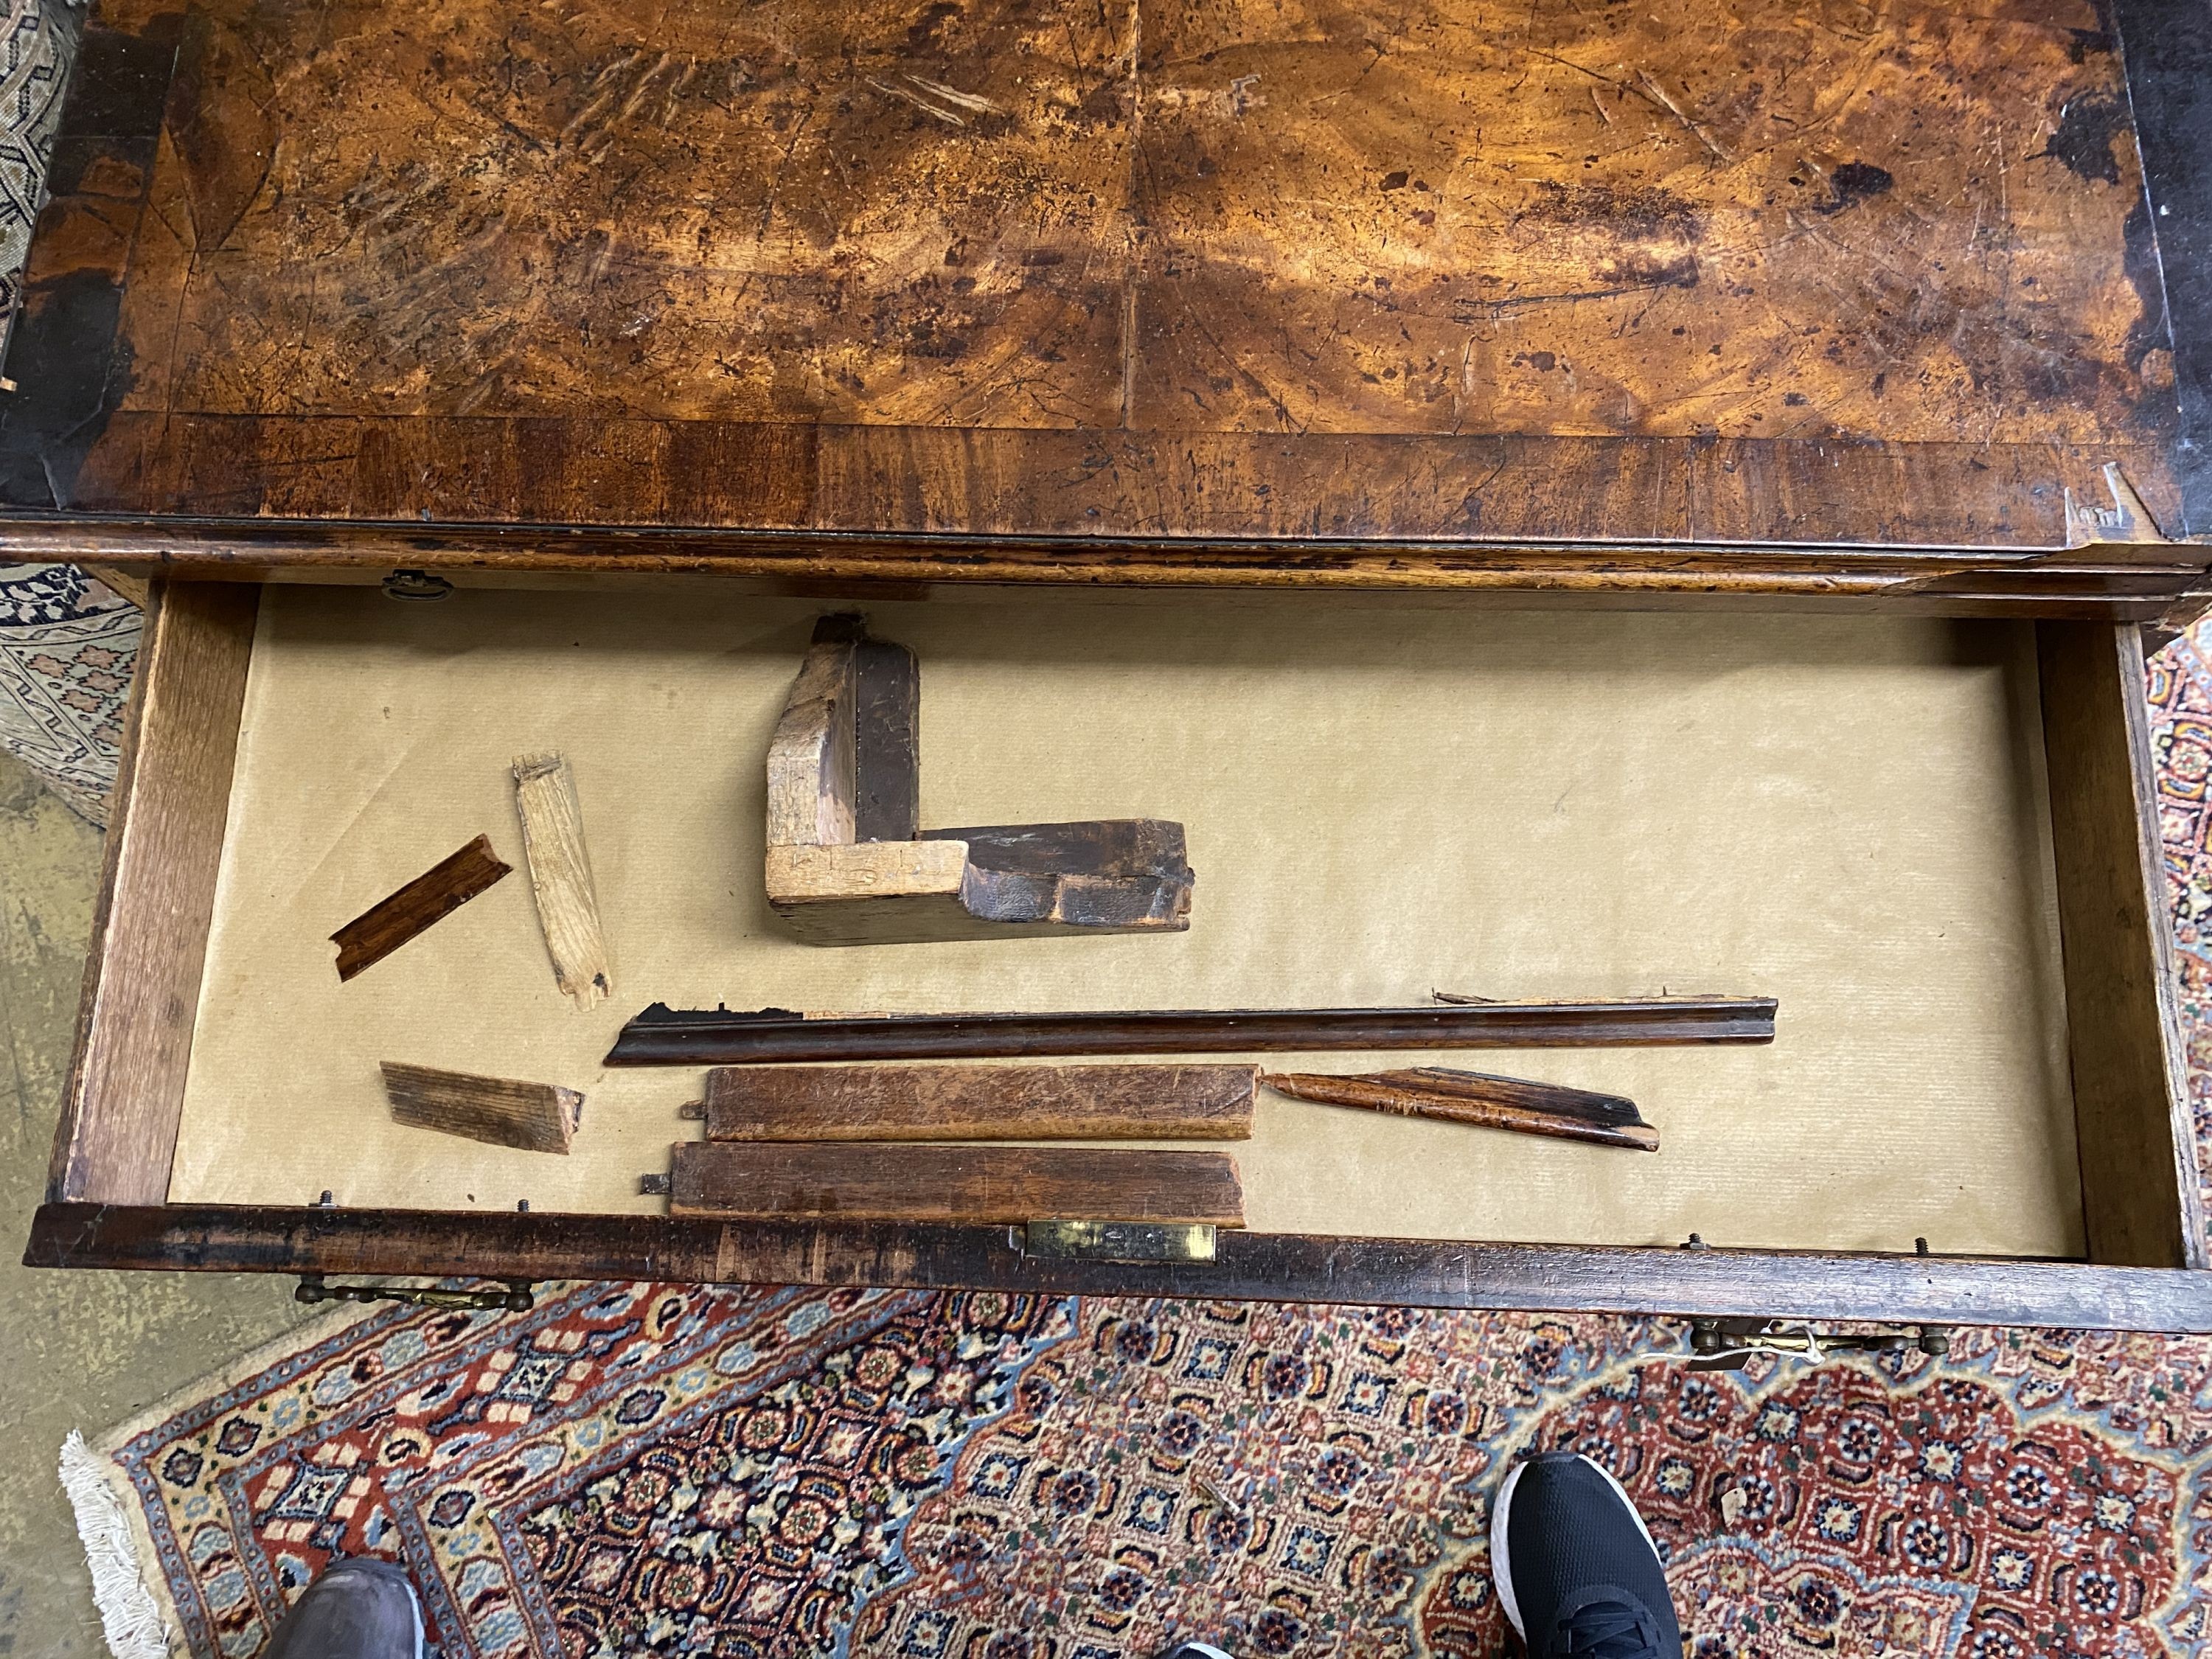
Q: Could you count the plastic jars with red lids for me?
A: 0